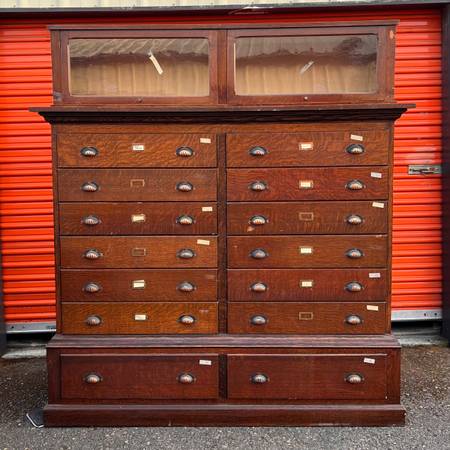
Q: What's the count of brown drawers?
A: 14